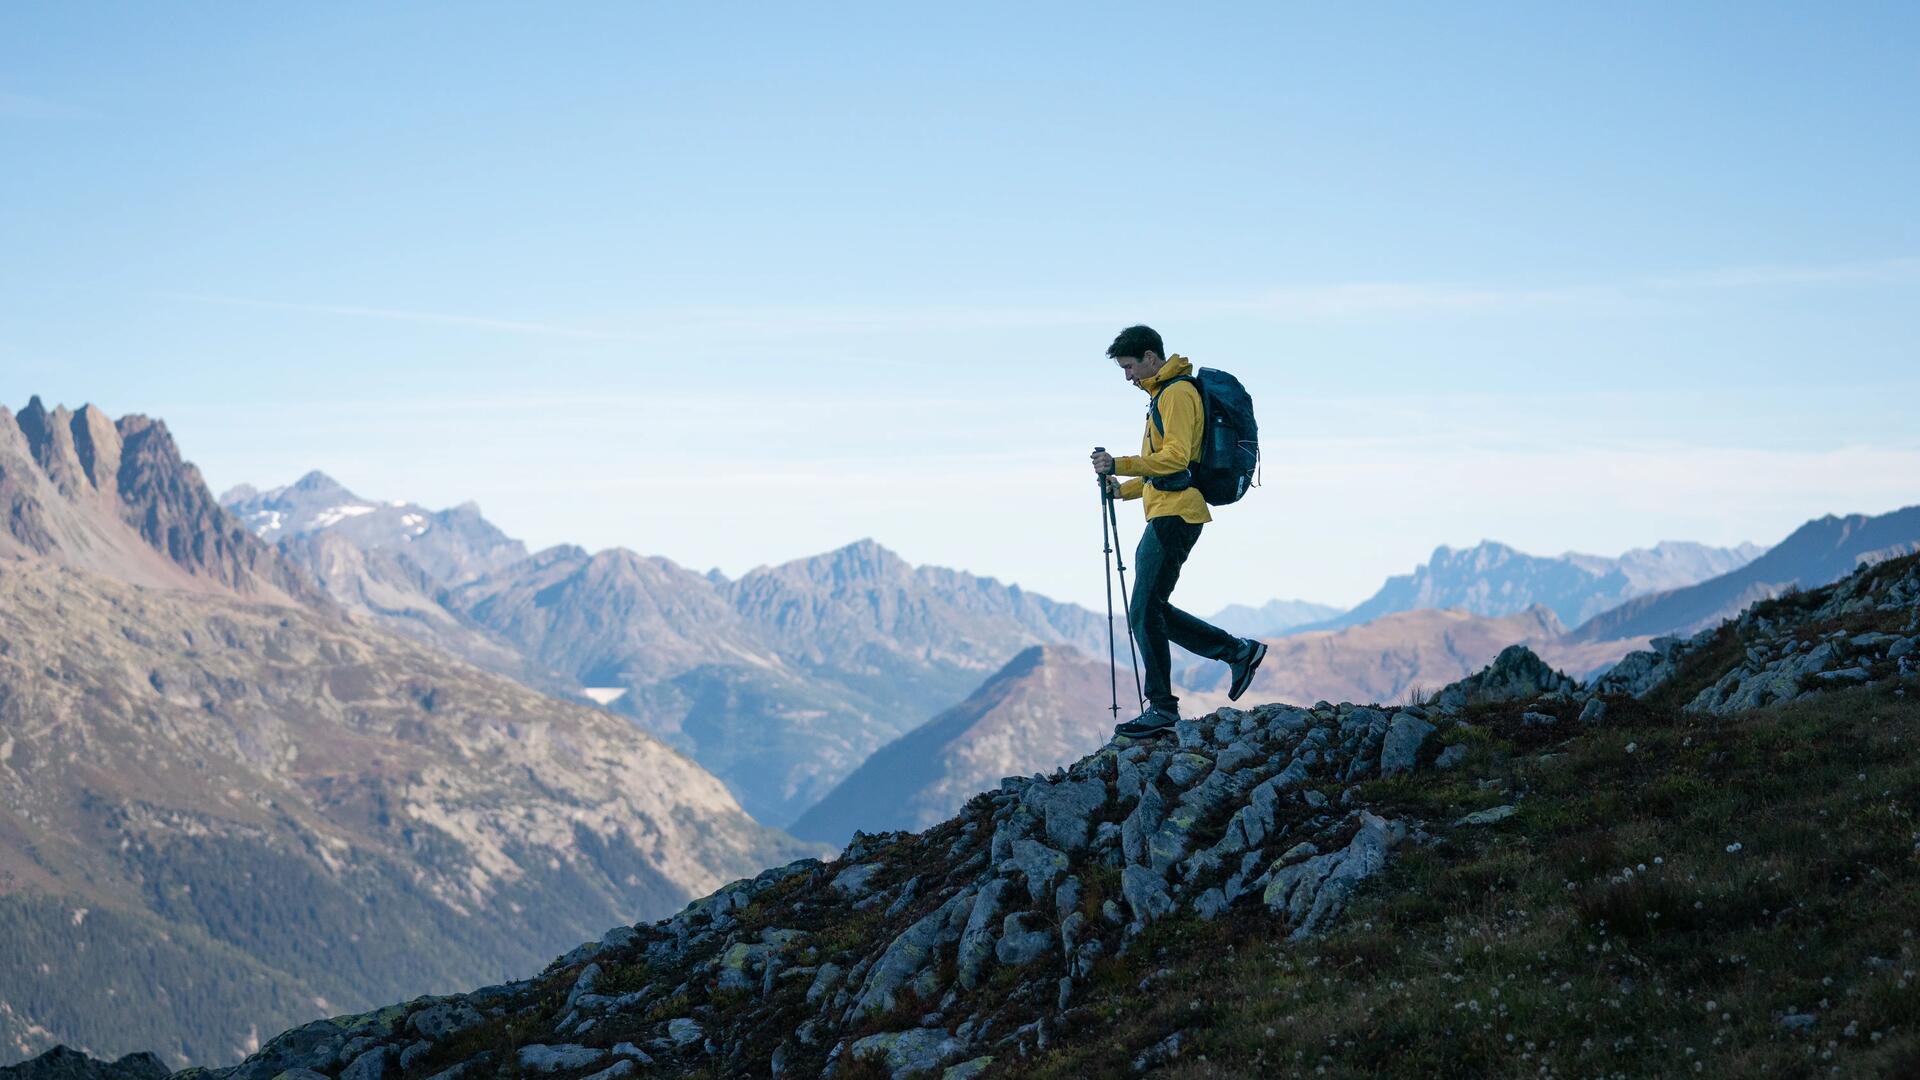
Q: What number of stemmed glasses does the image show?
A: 0